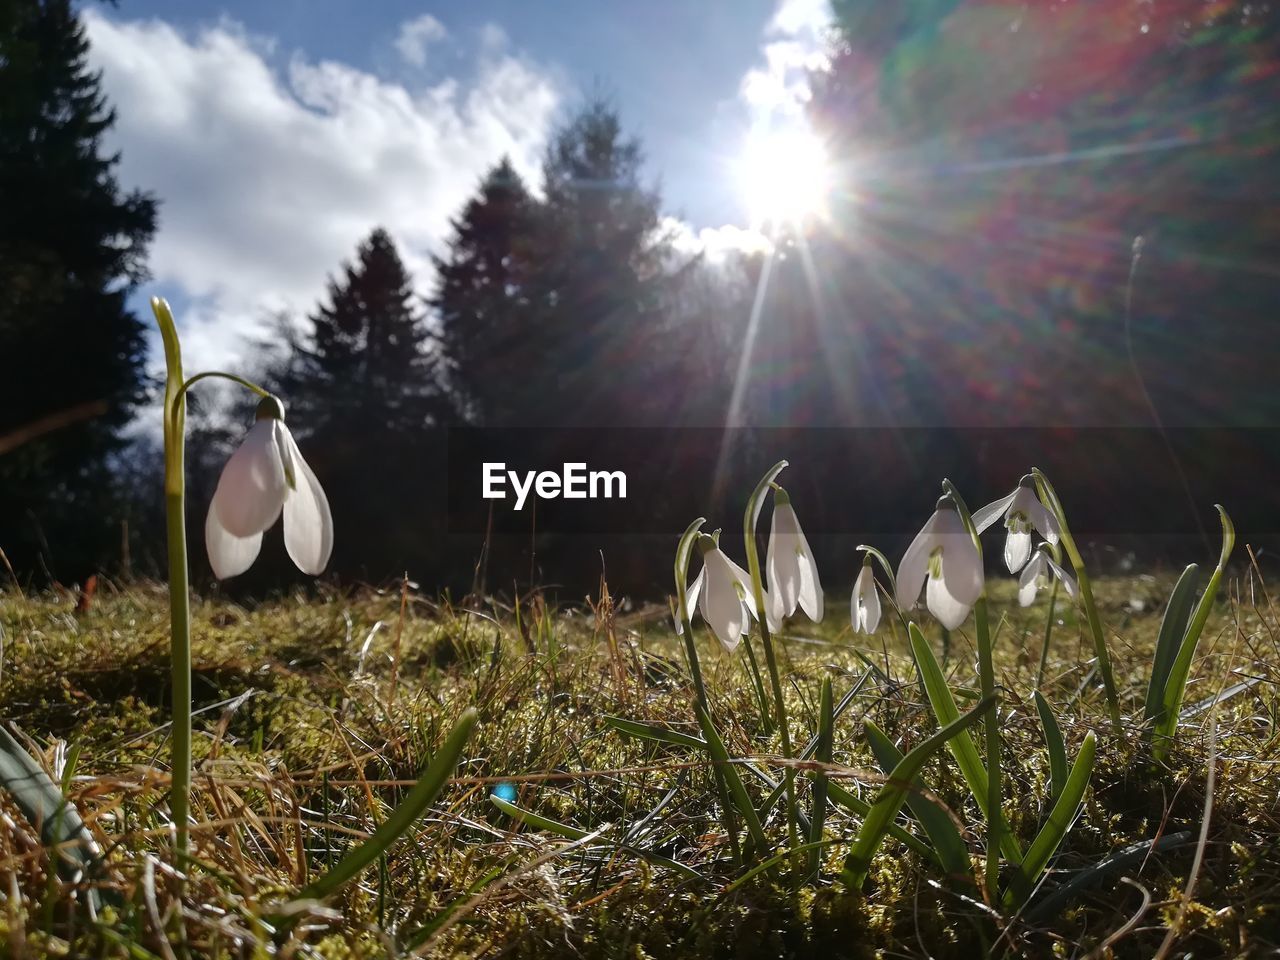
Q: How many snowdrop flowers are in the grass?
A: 7